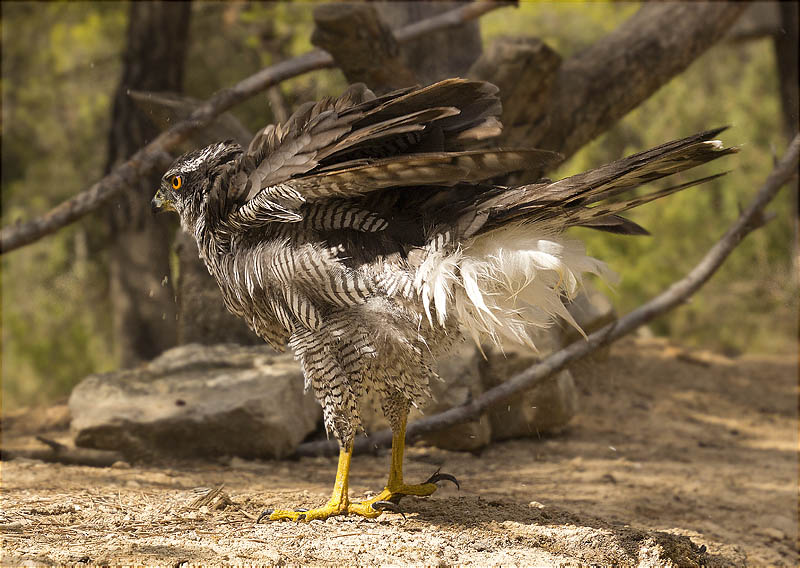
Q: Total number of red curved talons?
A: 0